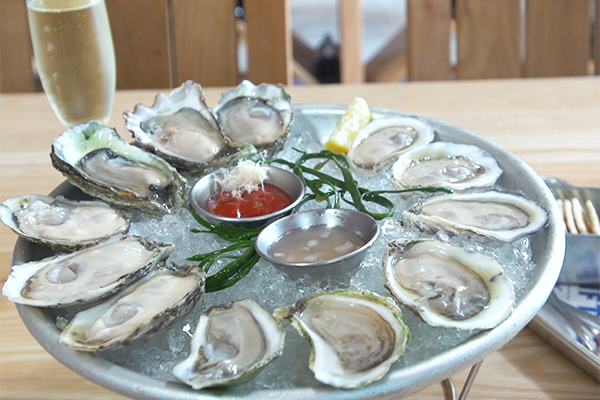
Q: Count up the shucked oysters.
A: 12